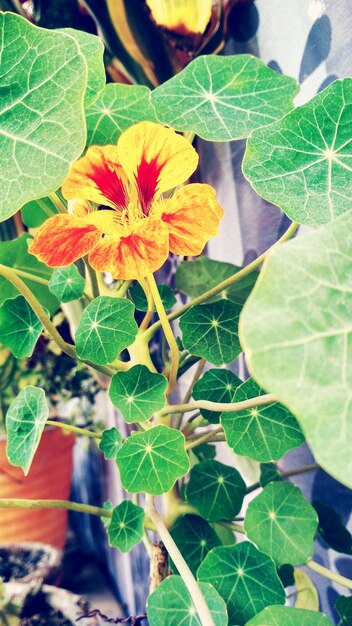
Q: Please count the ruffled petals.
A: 5